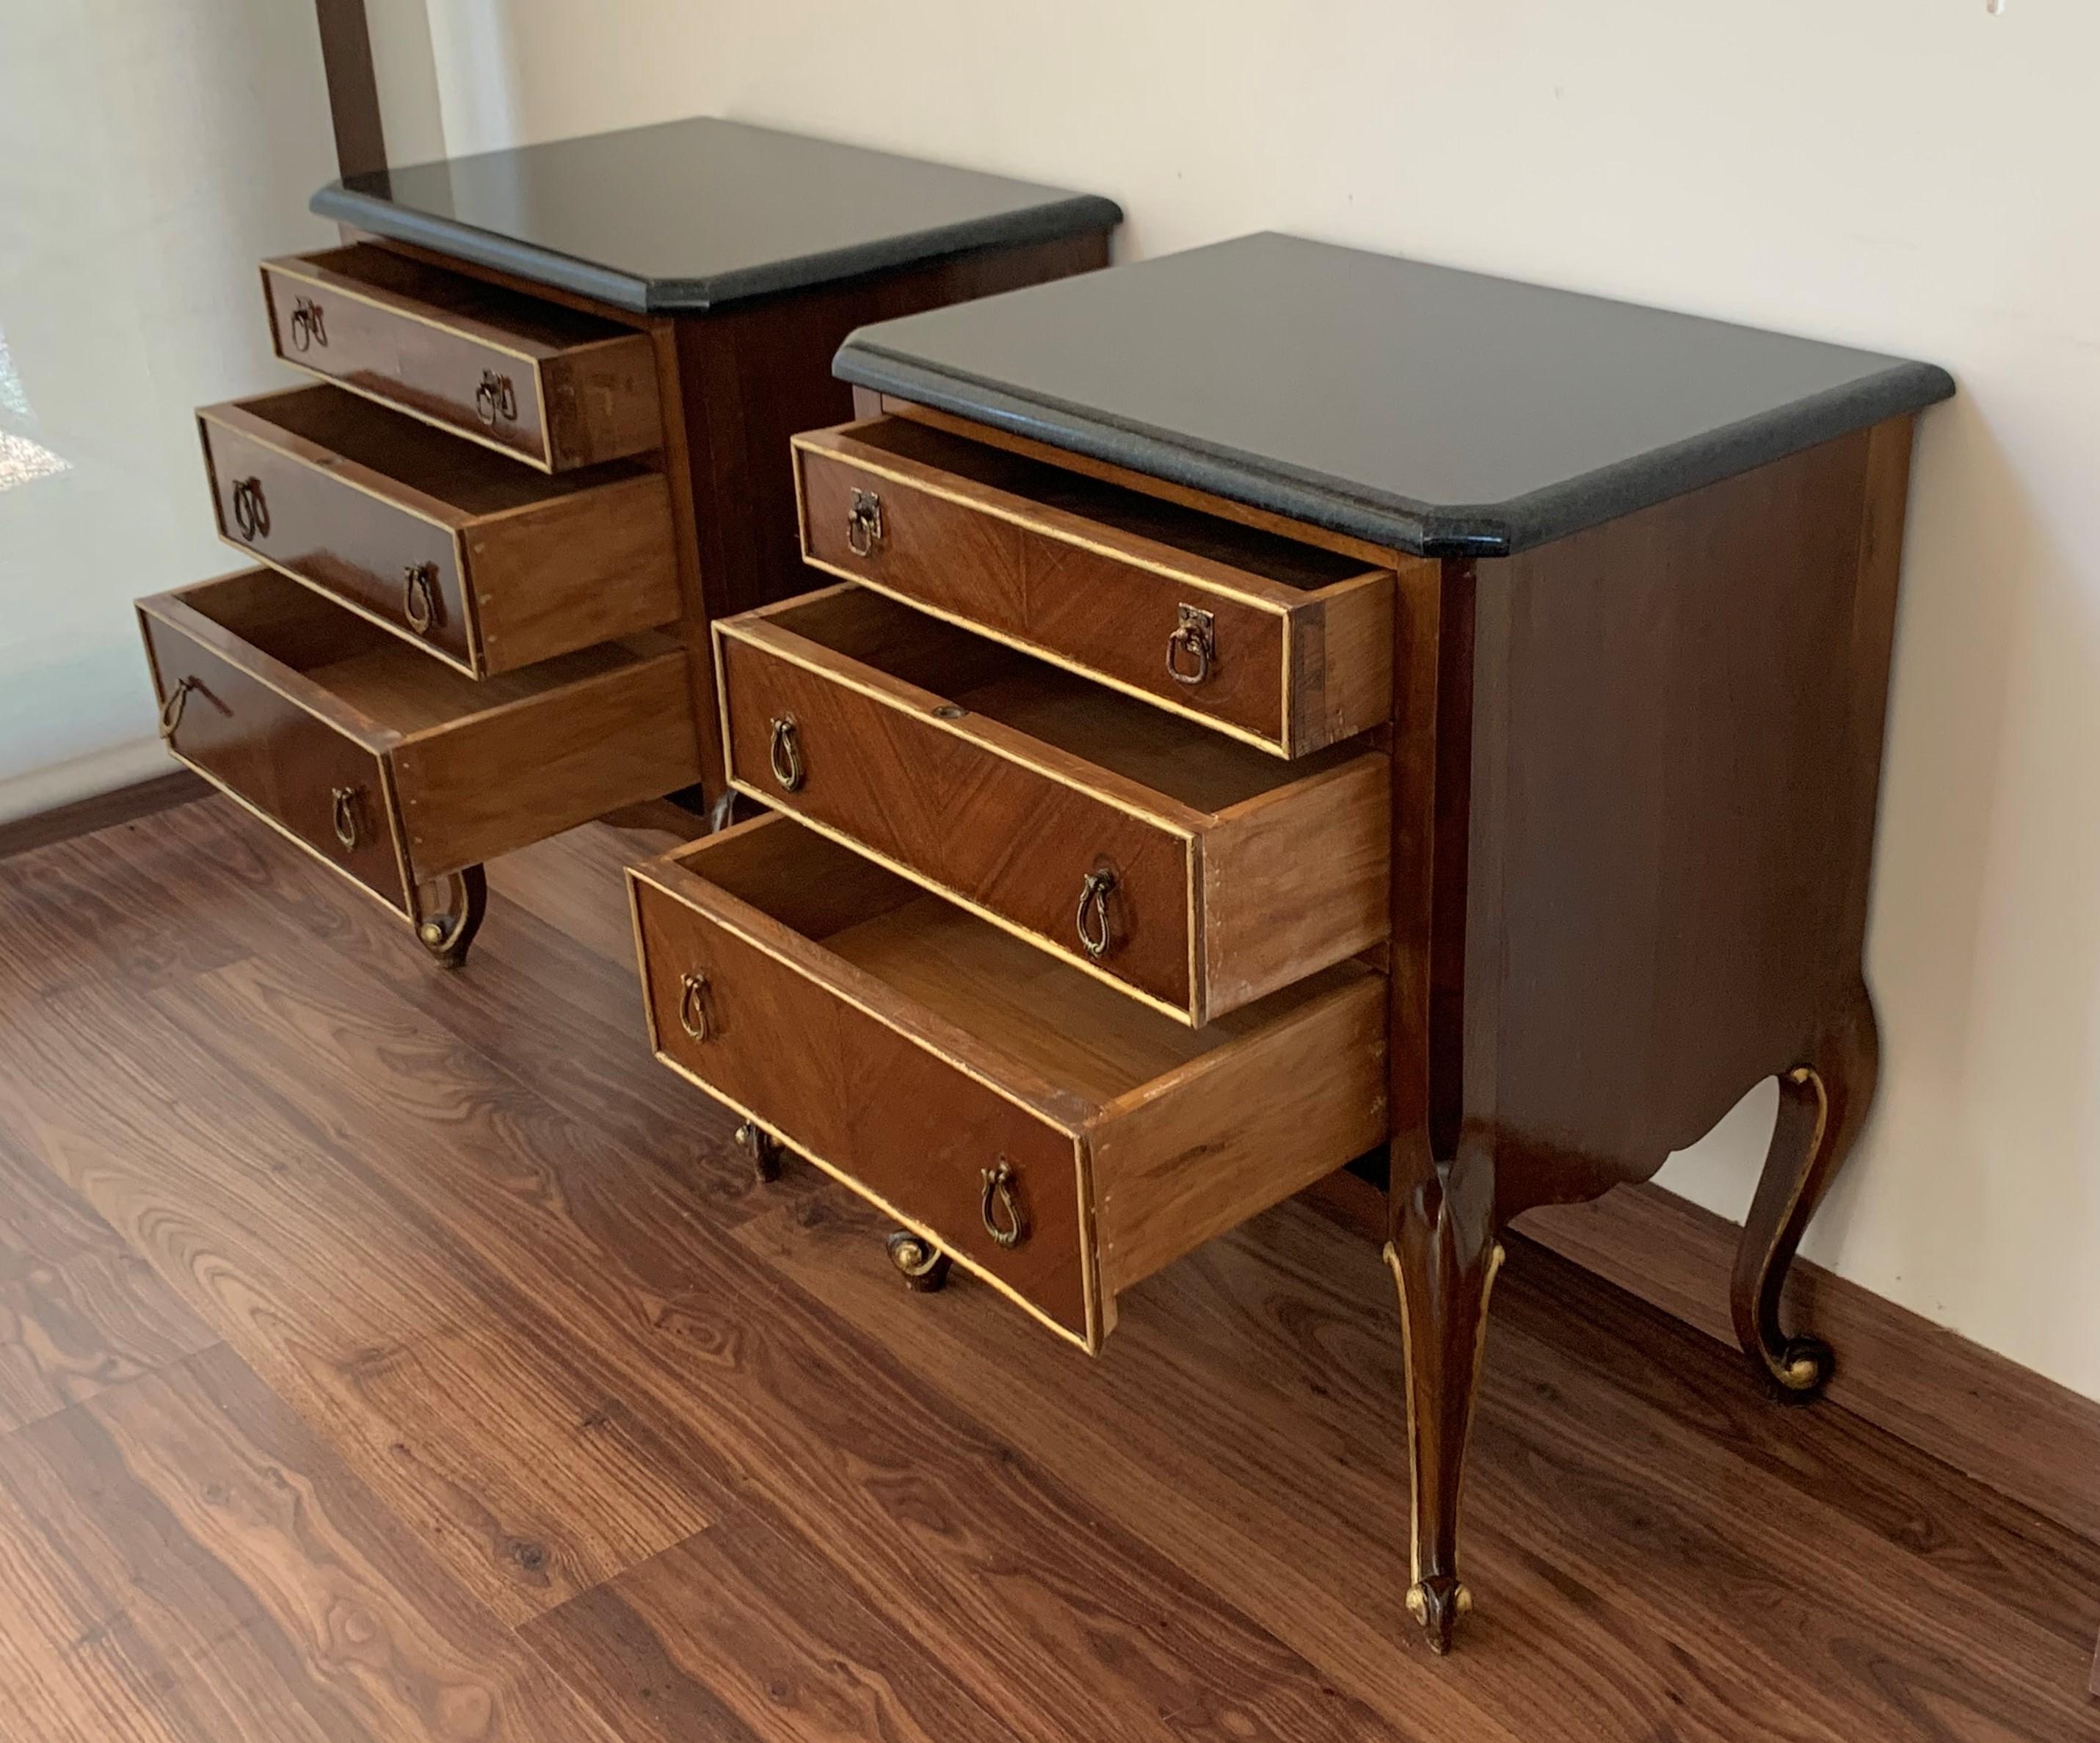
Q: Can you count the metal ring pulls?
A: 12